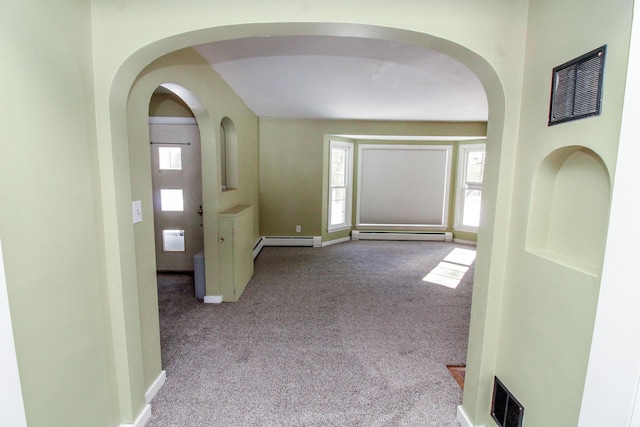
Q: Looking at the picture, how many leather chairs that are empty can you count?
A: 0